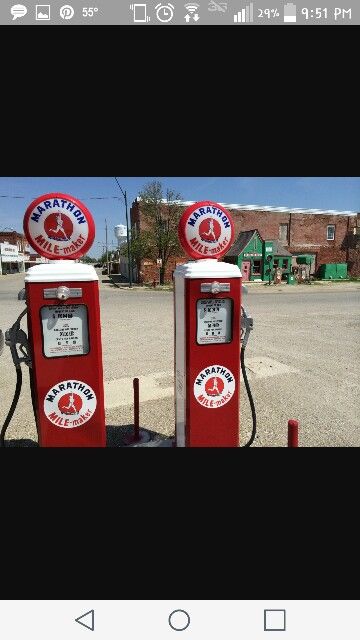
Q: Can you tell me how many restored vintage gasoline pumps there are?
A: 2